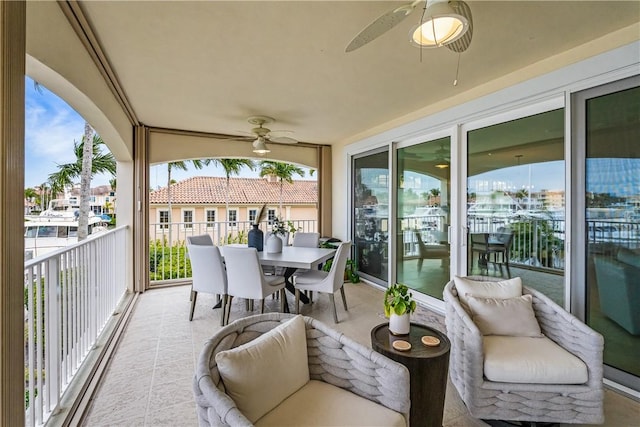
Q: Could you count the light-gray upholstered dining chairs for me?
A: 6